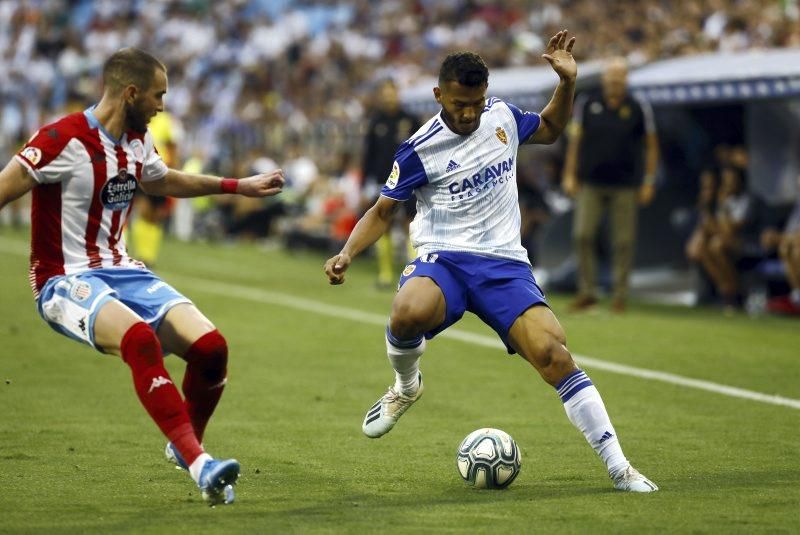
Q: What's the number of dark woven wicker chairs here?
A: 0